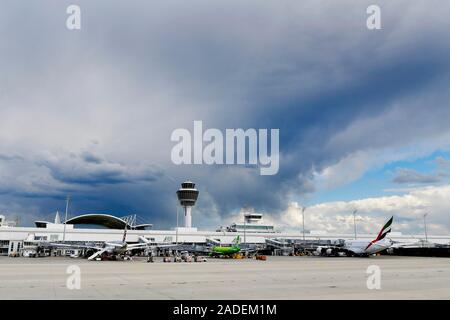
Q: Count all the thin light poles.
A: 6